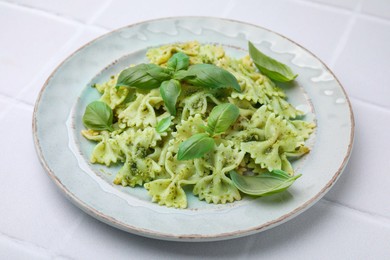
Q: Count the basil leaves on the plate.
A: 10